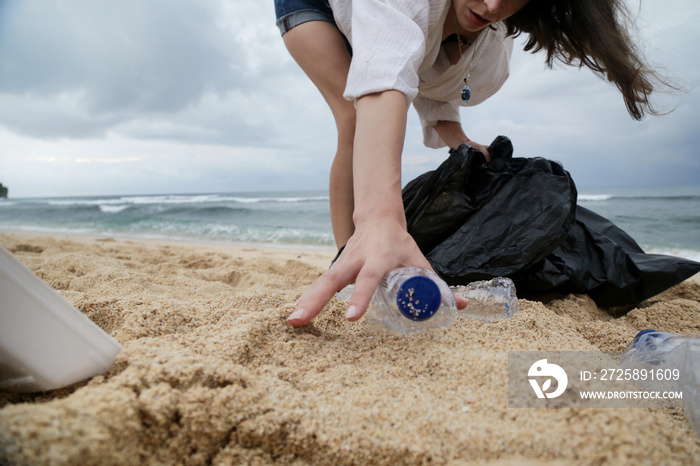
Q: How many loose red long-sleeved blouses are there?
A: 0